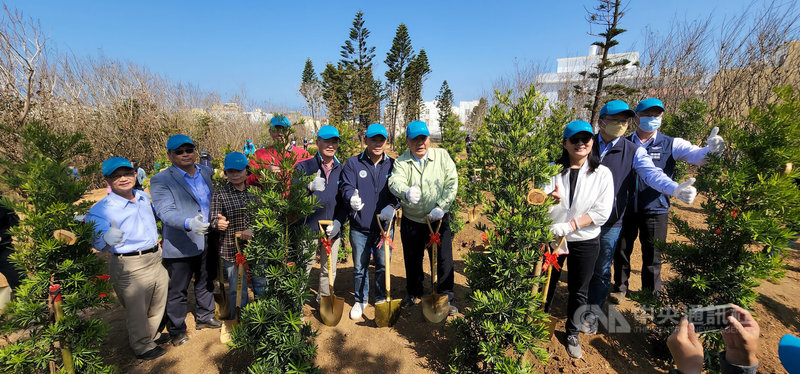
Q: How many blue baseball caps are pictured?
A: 11